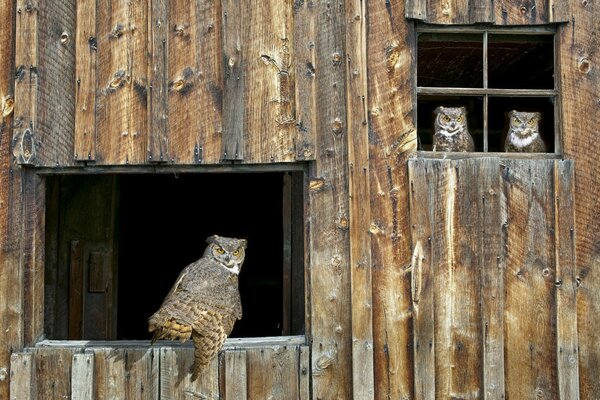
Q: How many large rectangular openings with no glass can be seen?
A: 1